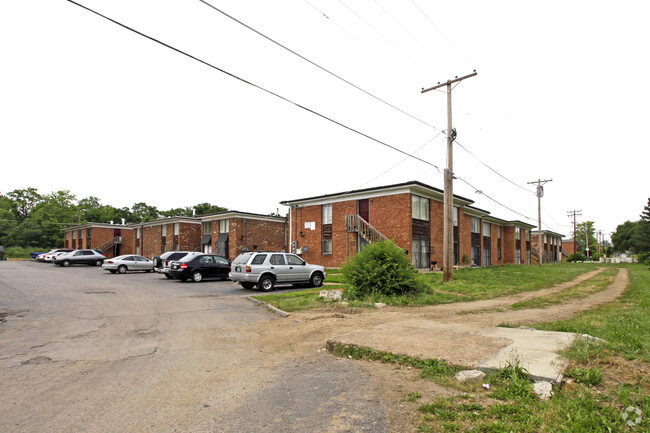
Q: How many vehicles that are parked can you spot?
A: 8